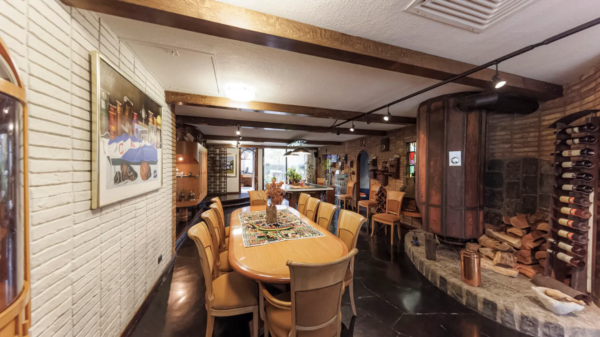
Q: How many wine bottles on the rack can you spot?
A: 12